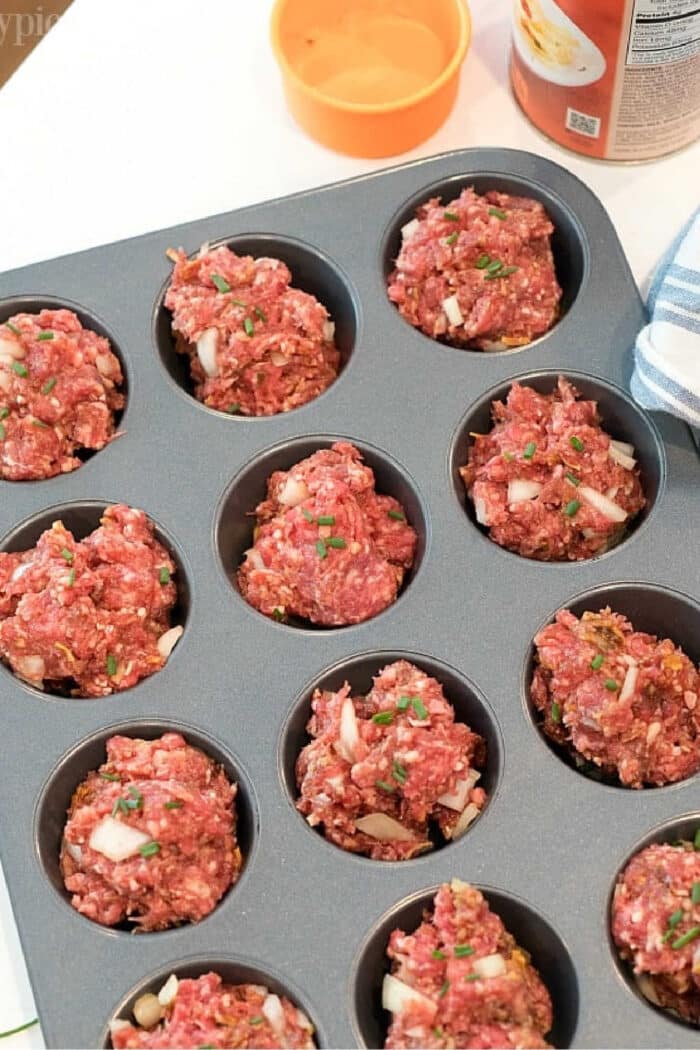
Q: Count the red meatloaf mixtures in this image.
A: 12